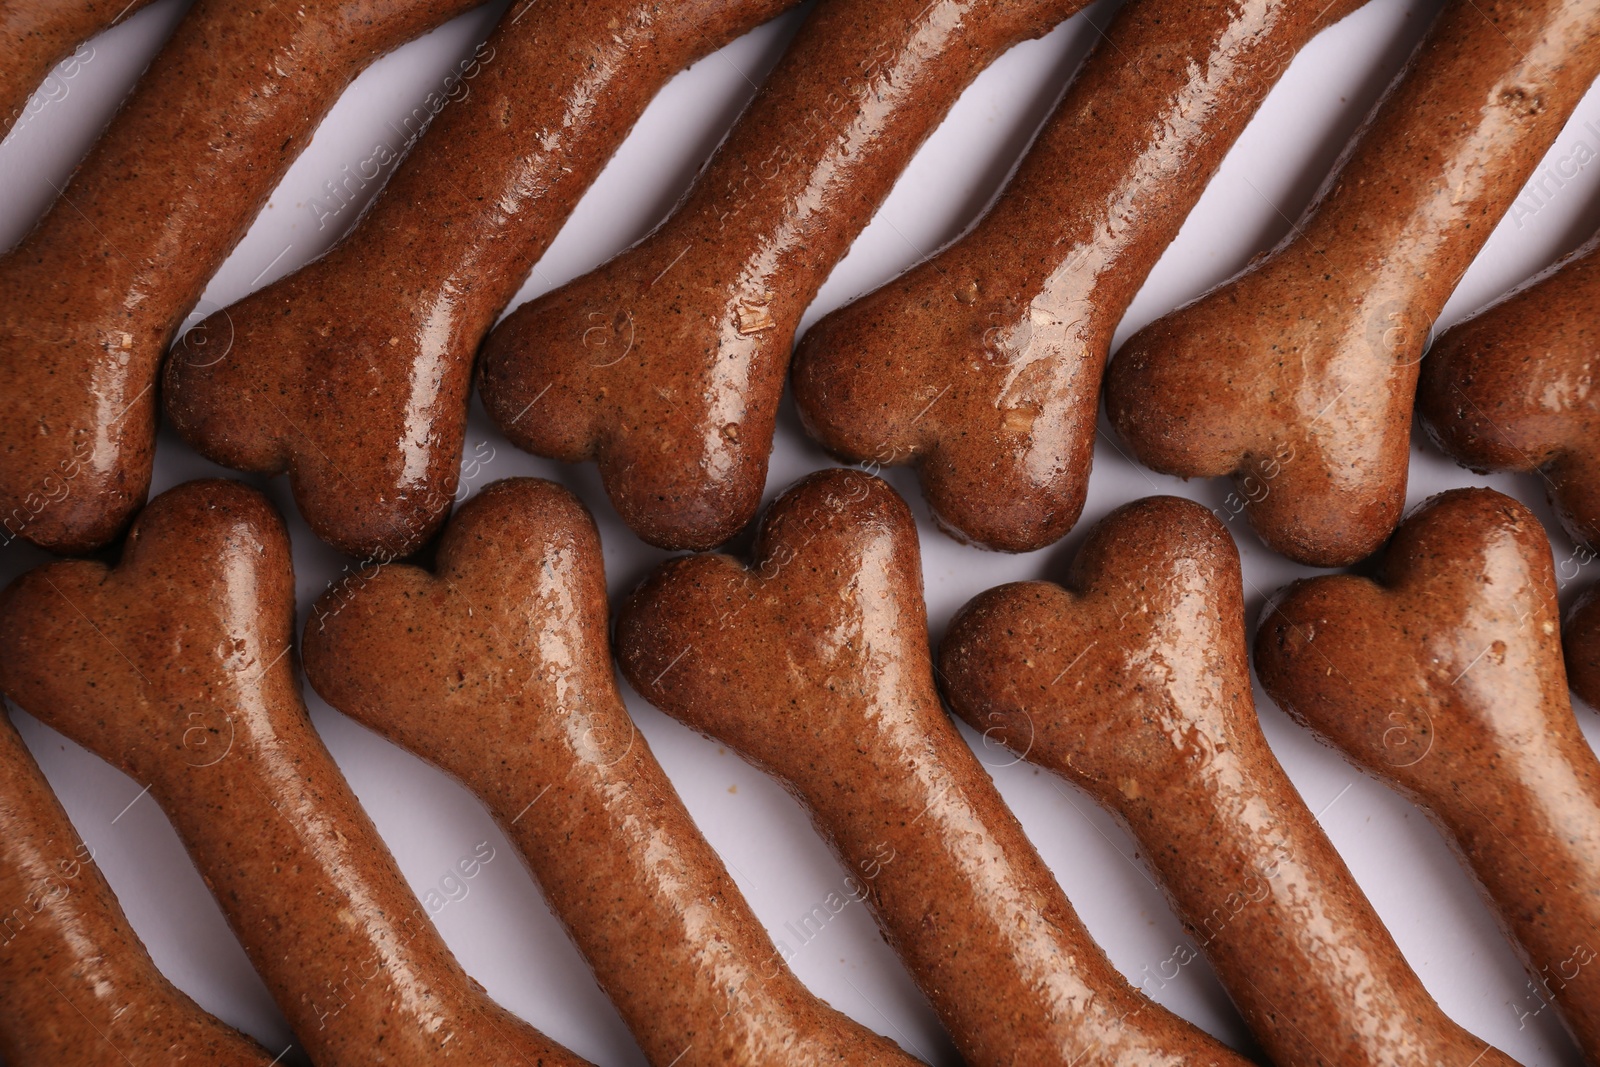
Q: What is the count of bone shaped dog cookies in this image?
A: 14